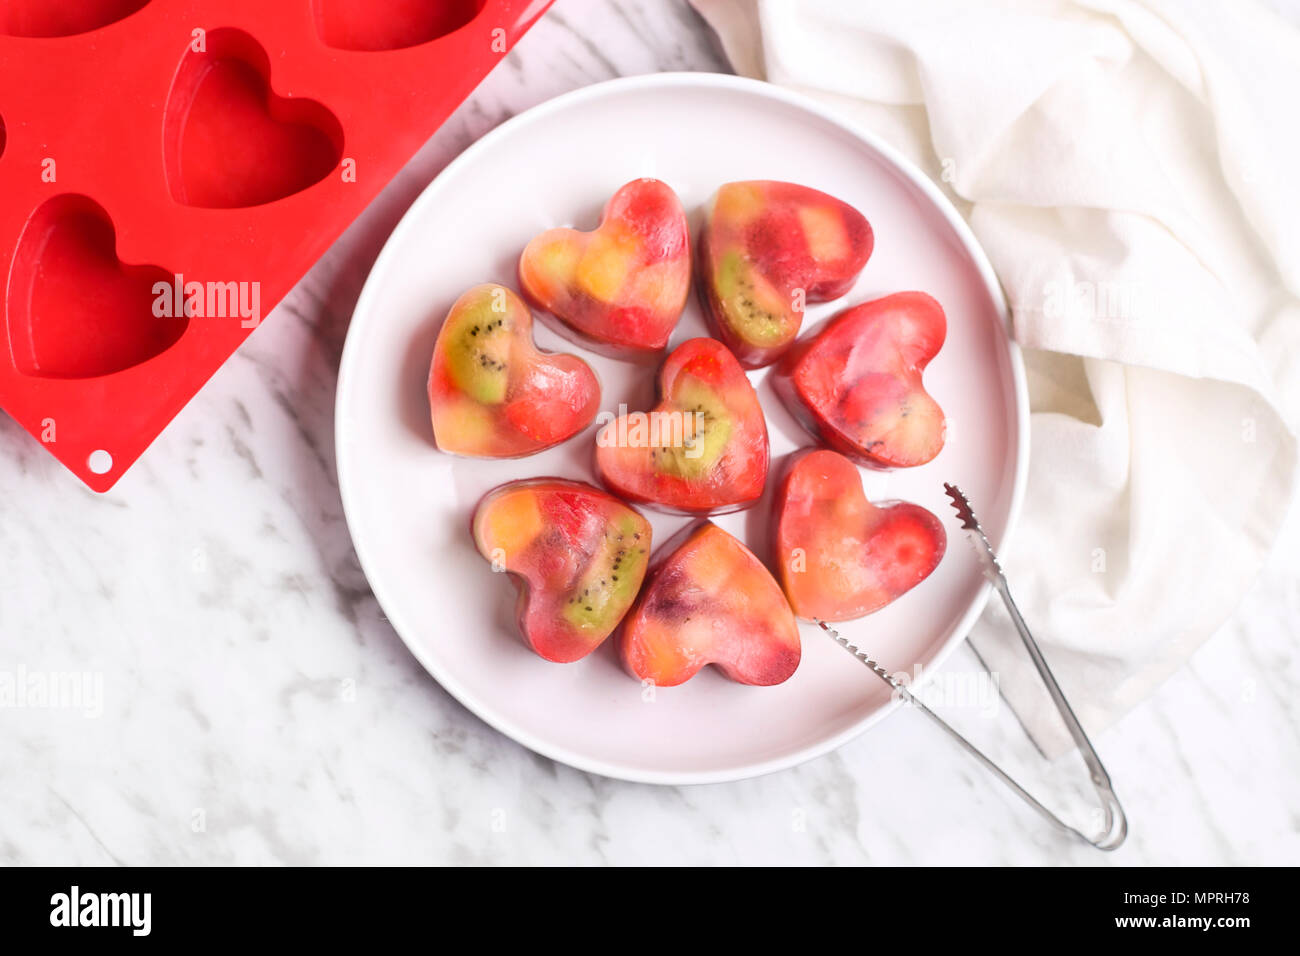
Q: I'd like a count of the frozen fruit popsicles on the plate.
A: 8